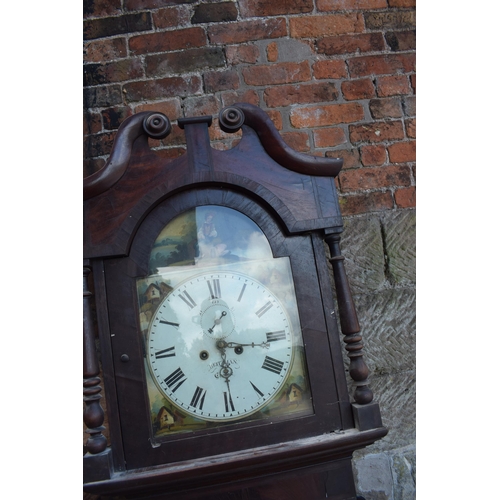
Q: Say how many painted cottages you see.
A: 4